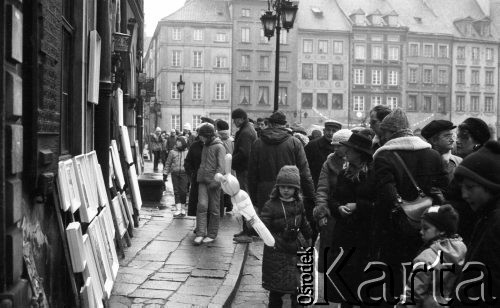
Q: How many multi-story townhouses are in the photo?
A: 6